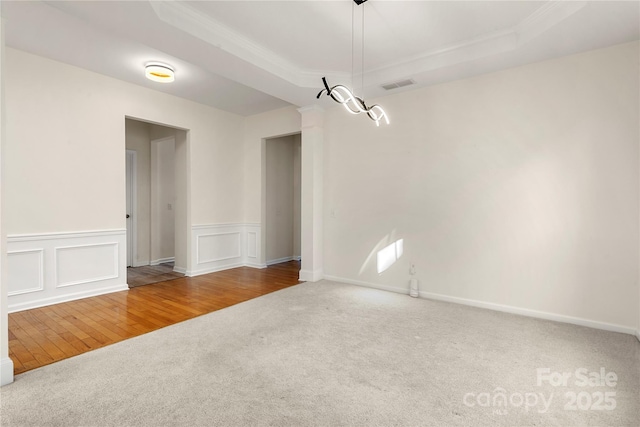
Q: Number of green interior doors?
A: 0